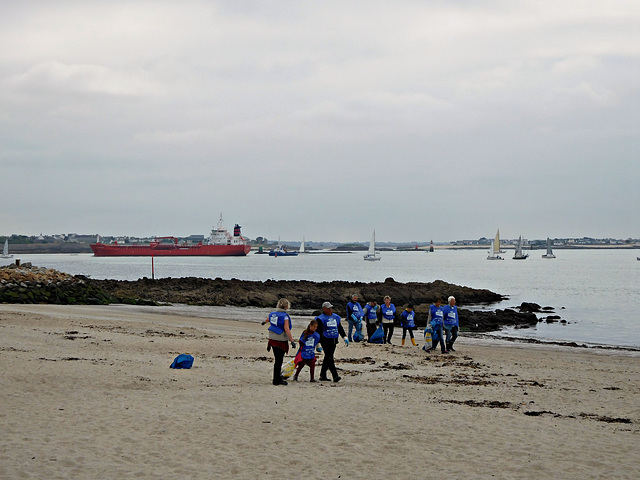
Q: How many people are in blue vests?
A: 9